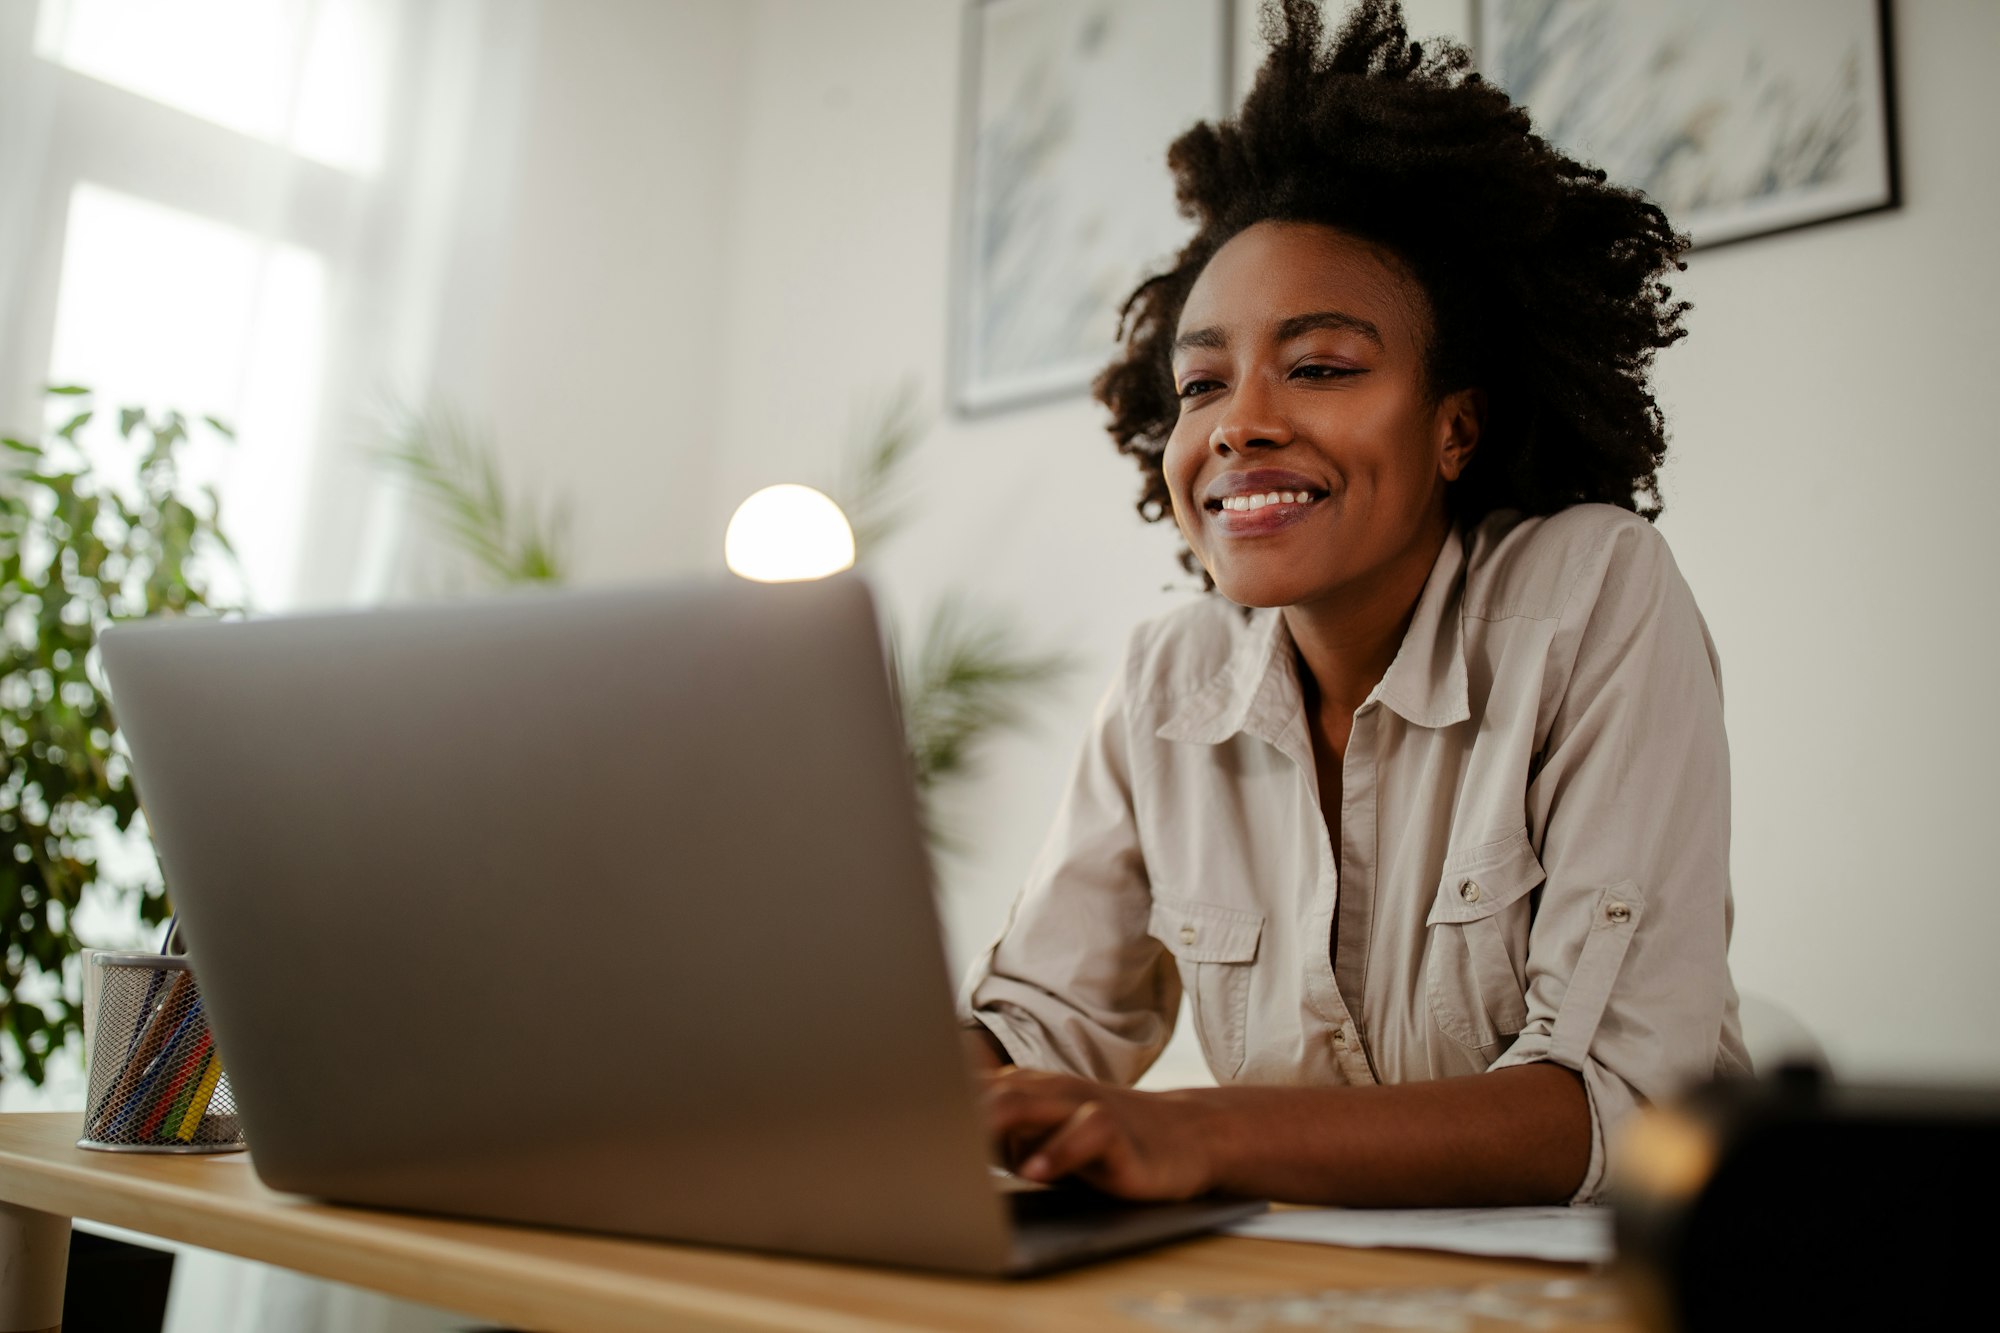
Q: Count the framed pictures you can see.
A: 2